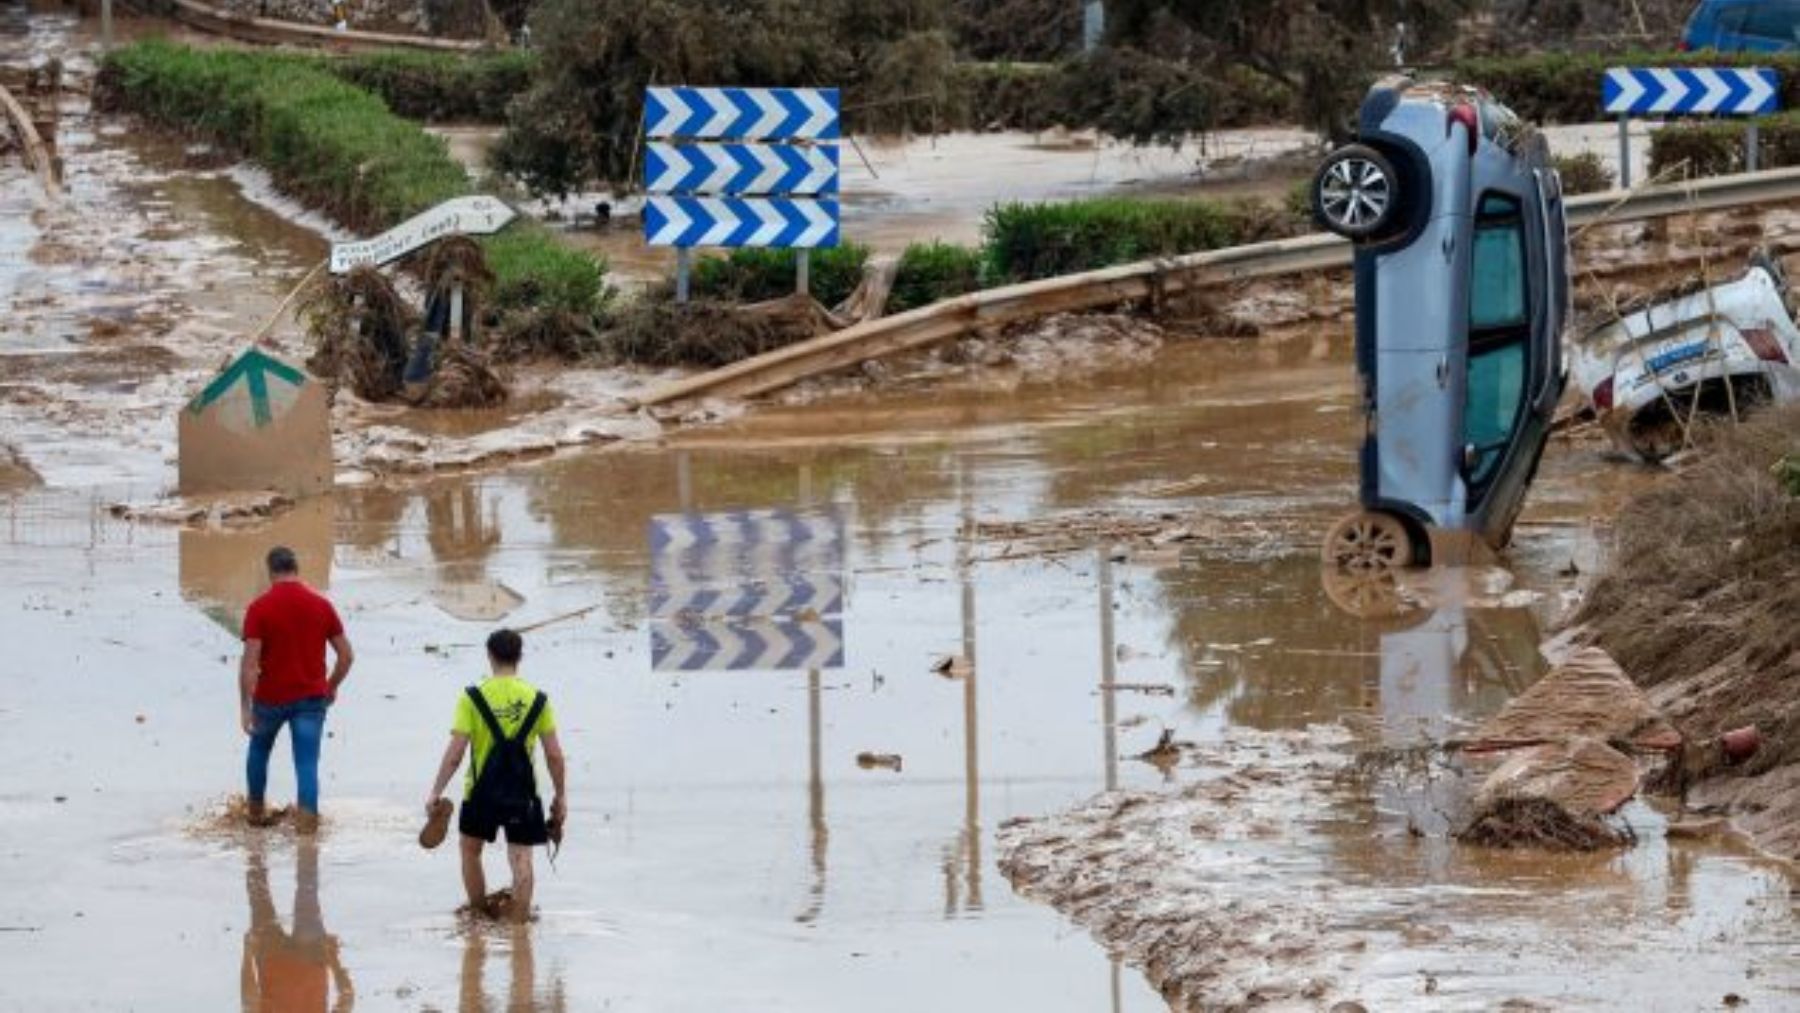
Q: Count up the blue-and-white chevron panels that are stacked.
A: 3